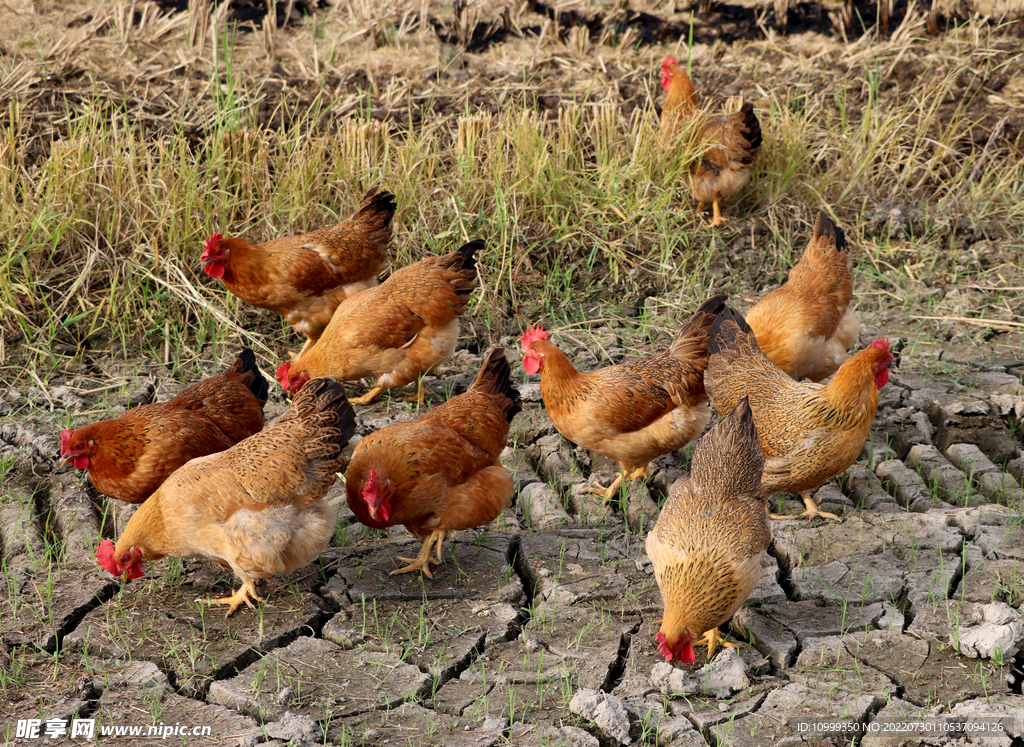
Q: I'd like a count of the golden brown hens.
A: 10